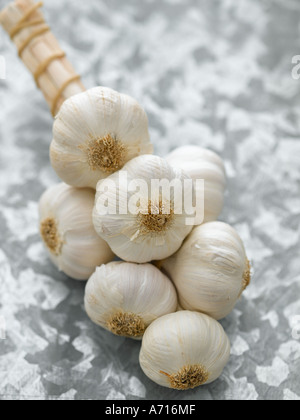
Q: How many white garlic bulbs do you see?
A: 7